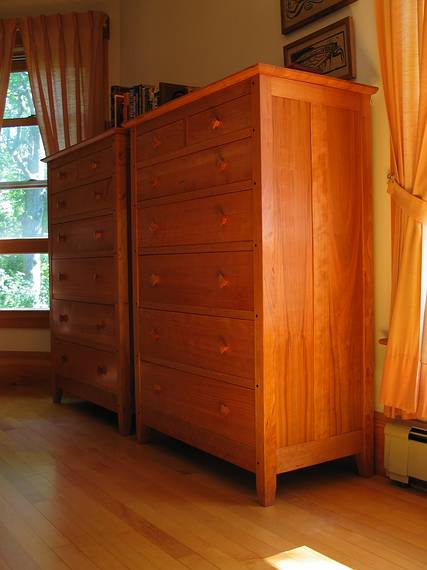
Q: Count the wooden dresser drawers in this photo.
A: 14